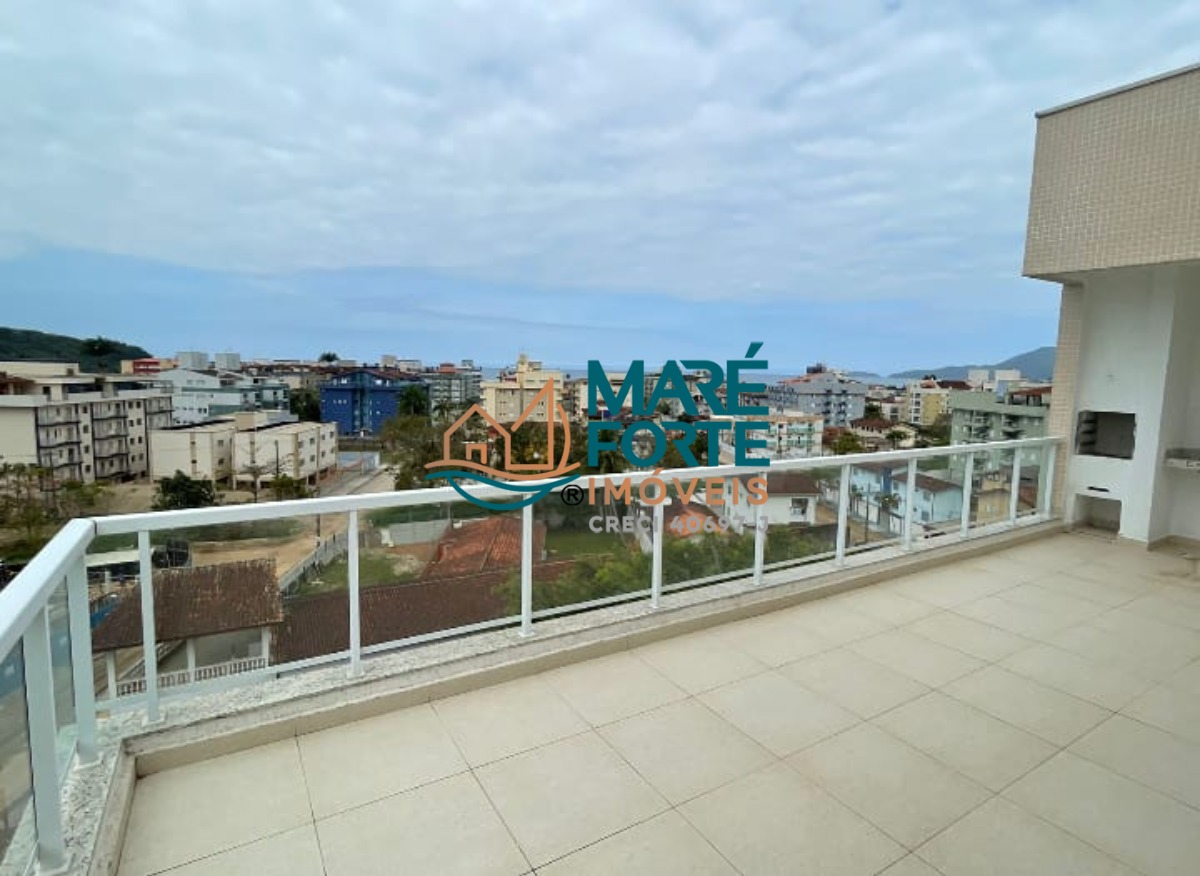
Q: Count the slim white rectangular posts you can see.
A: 12